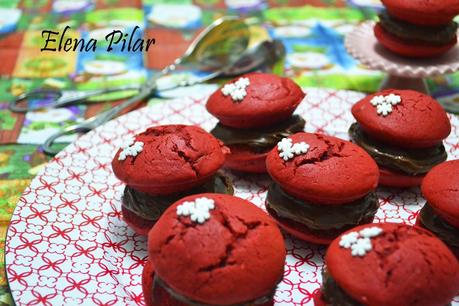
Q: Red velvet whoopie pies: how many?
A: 8